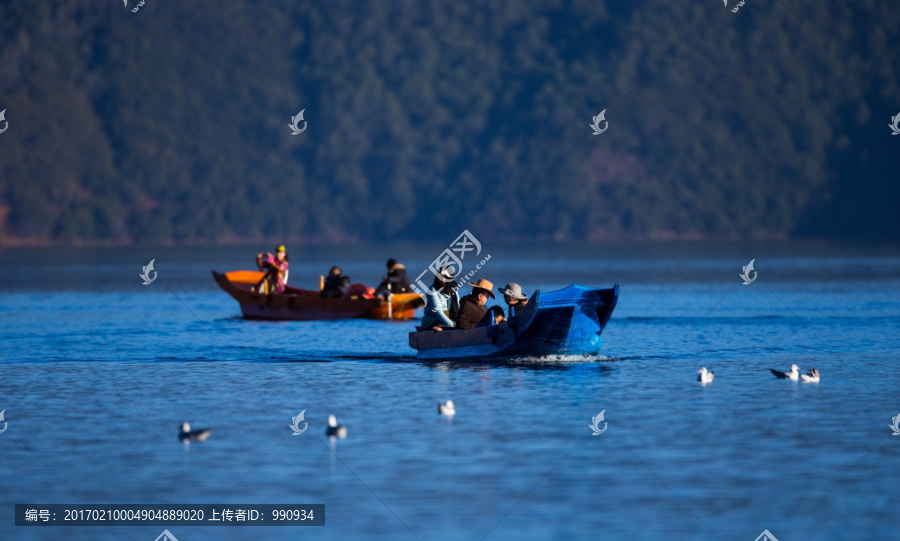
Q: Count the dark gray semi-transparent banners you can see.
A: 1